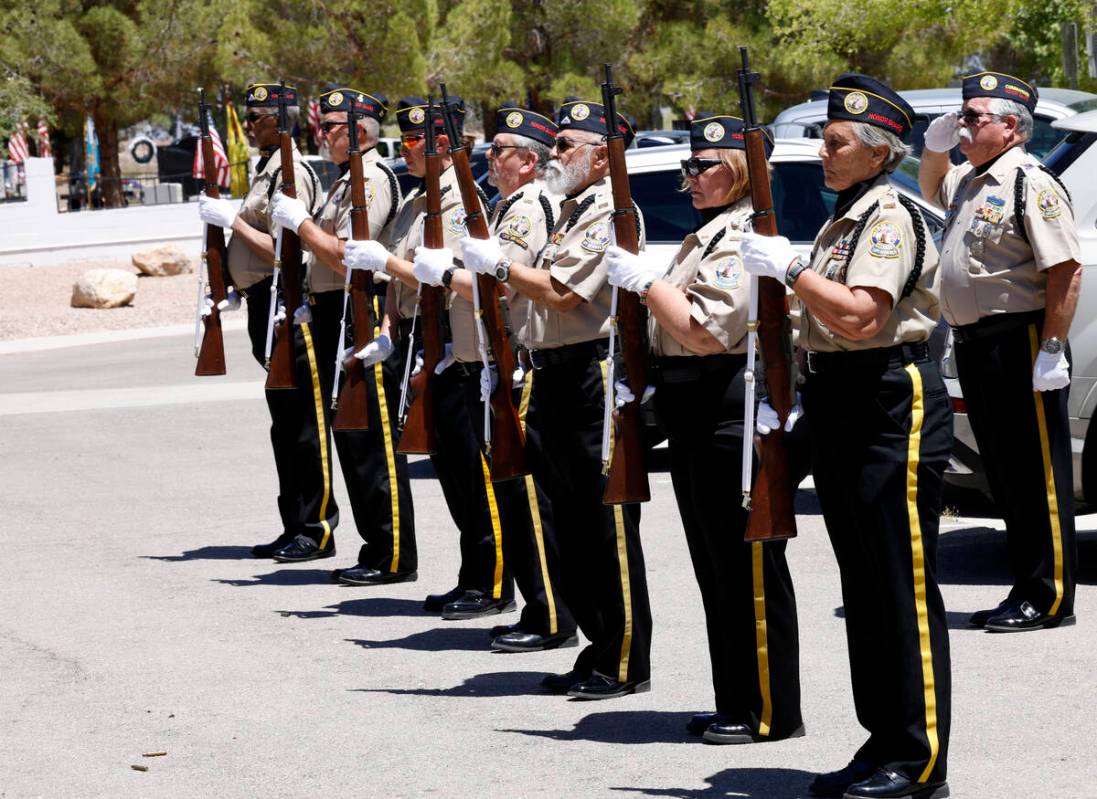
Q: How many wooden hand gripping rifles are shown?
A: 7